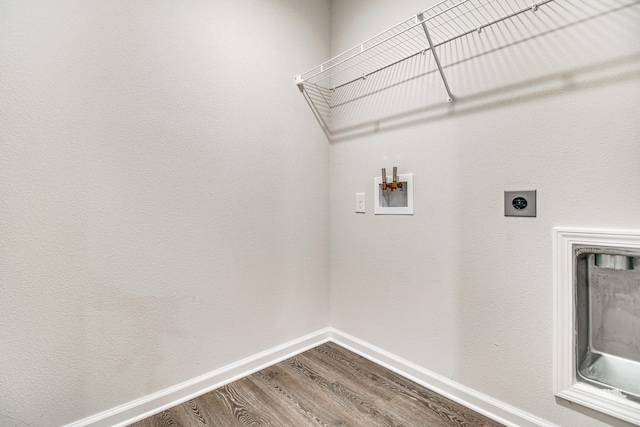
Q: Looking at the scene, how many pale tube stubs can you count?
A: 2